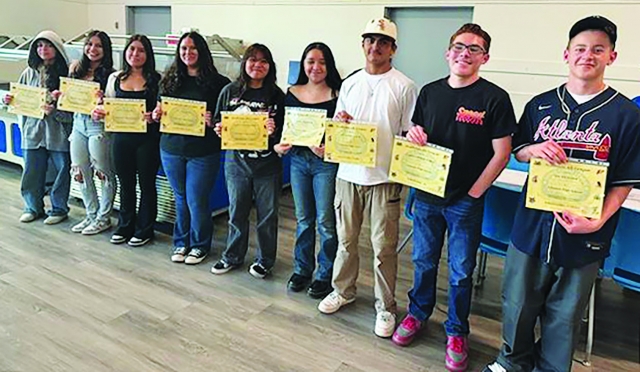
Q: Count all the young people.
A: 9